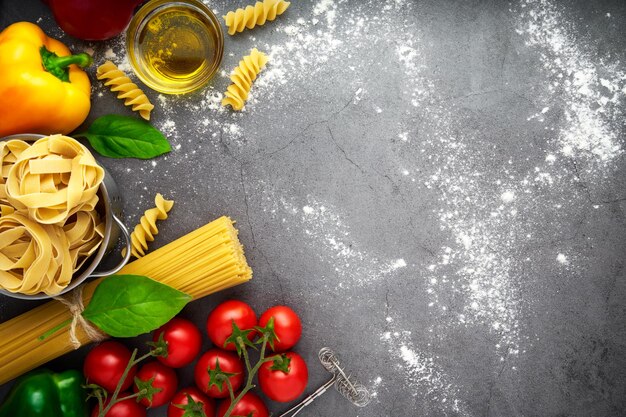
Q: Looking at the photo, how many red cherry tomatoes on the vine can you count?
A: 10